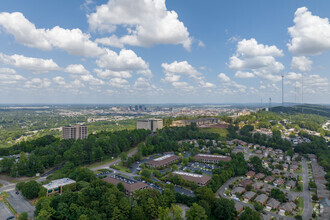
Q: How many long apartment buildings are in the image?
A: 4